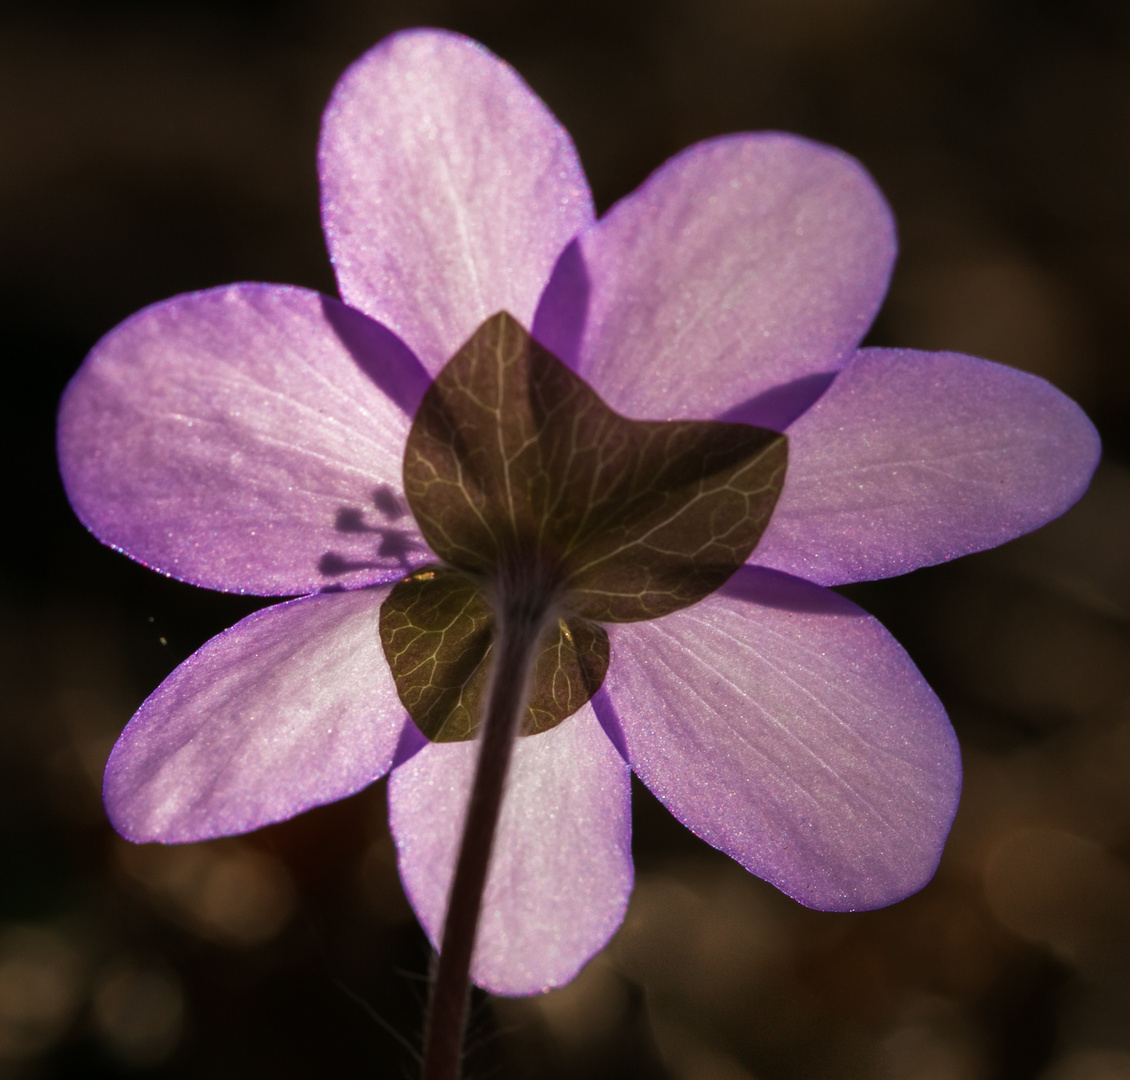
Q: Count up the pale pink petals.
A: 7